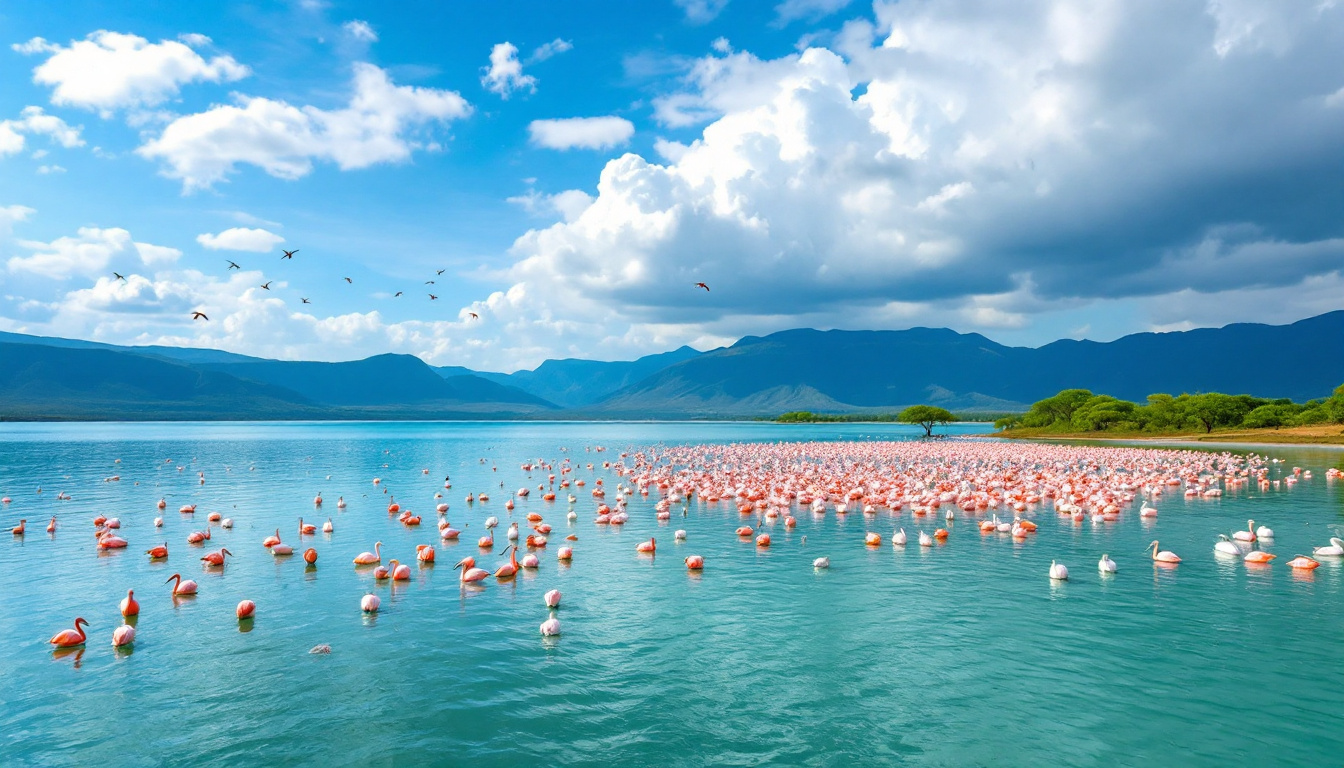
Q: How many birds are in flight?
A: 13